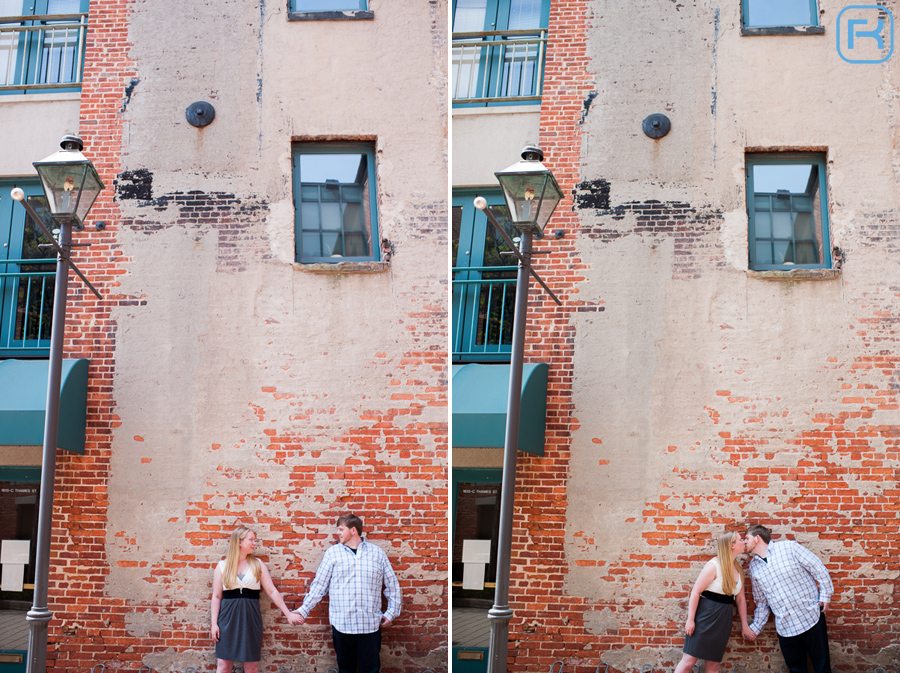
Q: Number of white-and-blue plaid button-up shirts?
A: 2